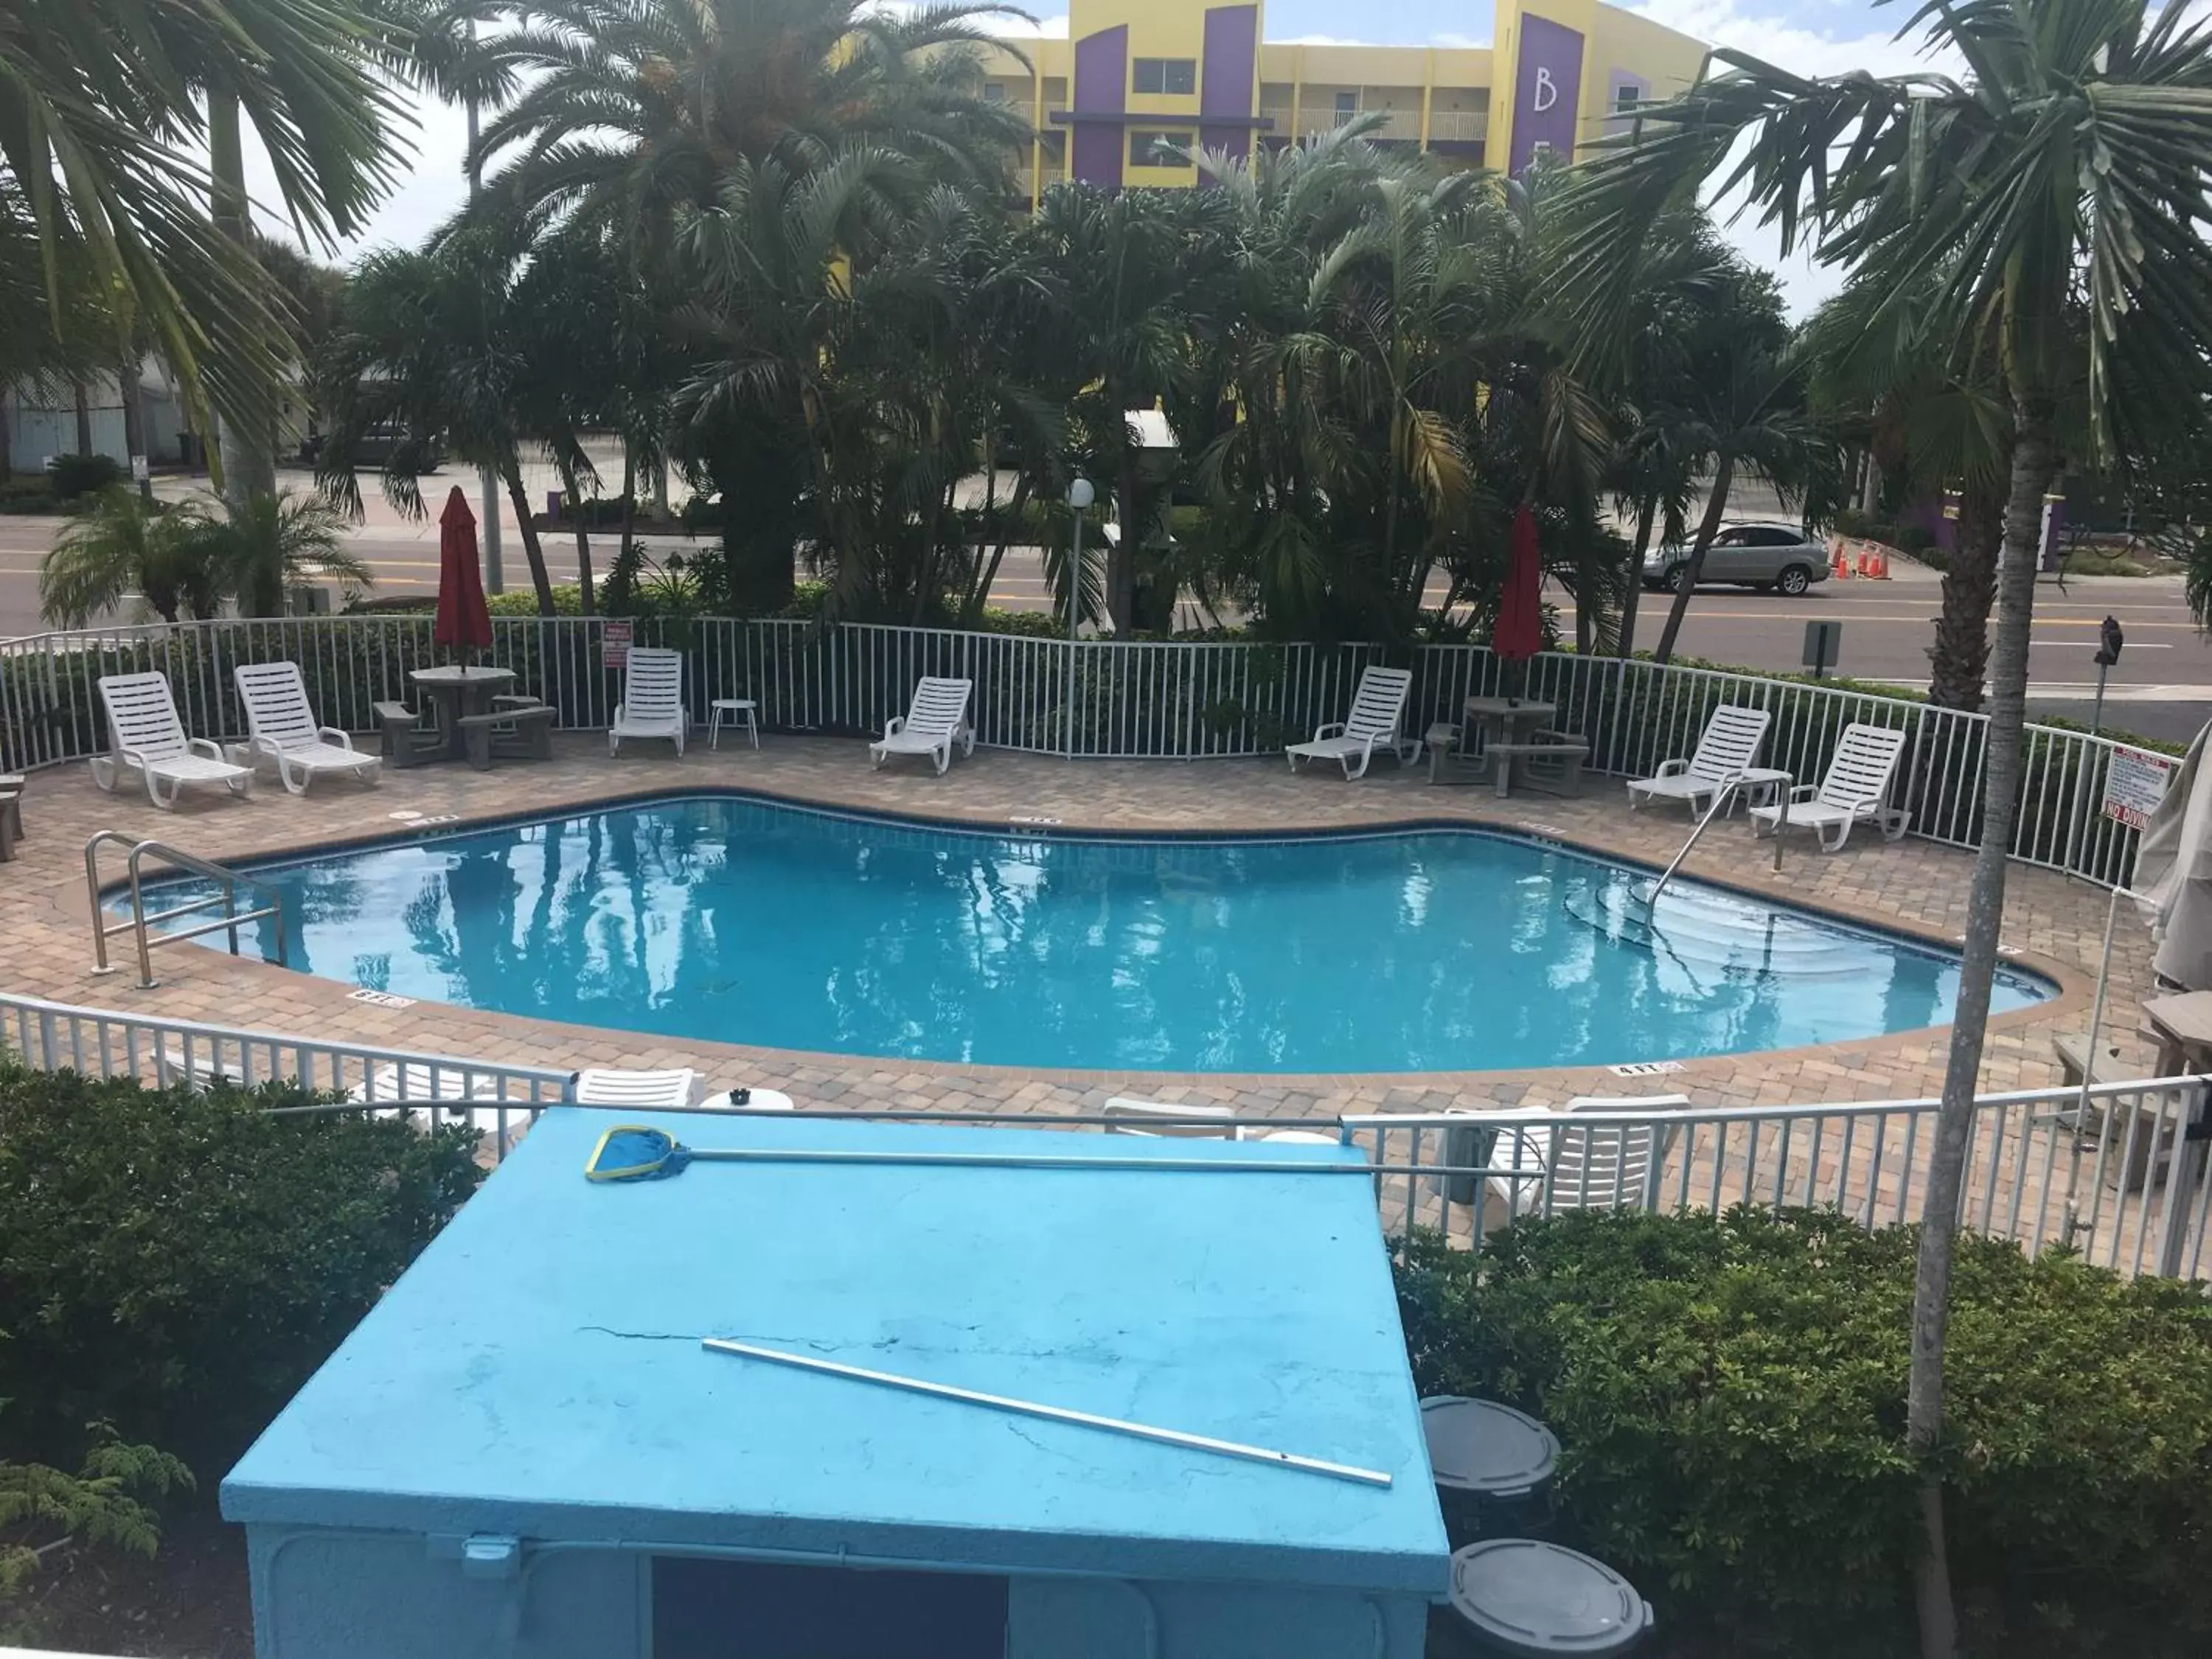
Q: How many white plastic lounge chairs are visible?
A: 13